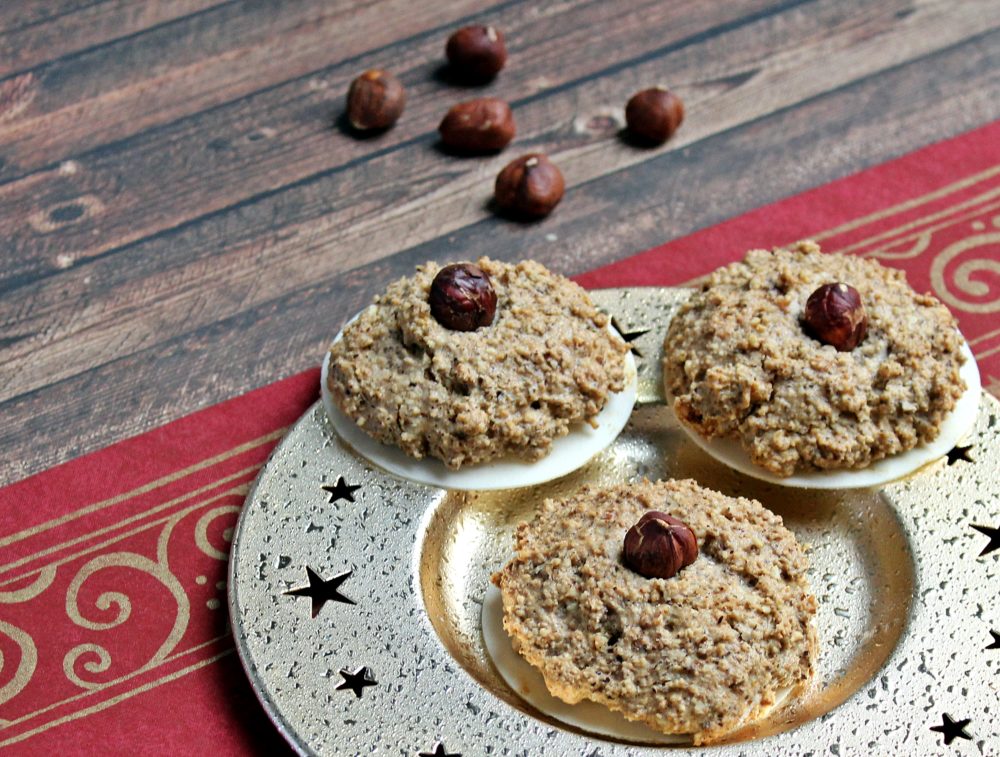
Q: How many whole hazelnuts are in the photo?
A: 8